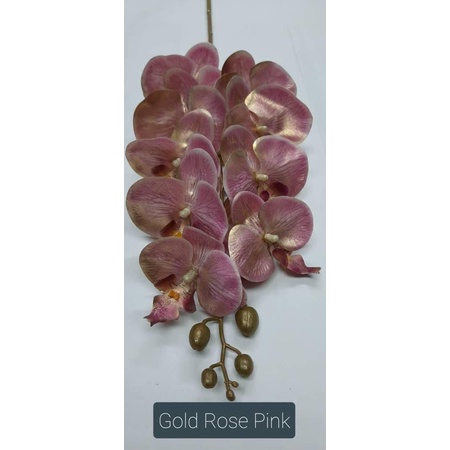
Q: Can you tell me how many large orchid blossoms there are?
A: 9